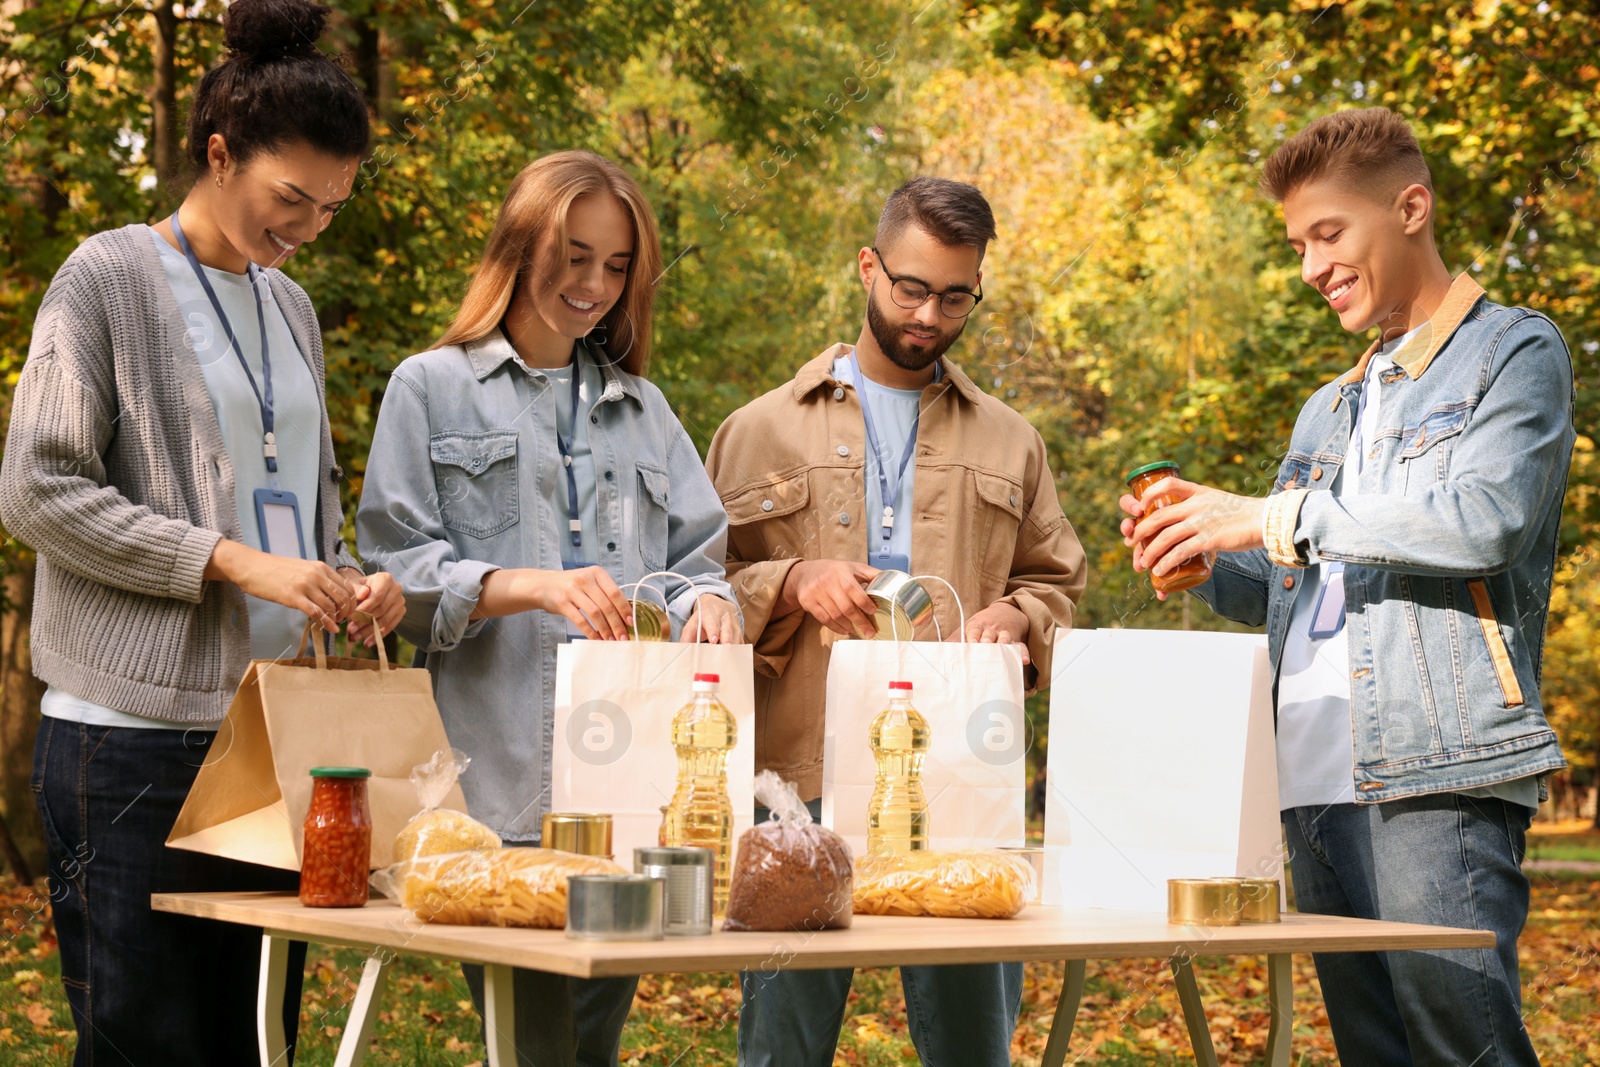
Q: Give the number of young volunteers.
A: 4